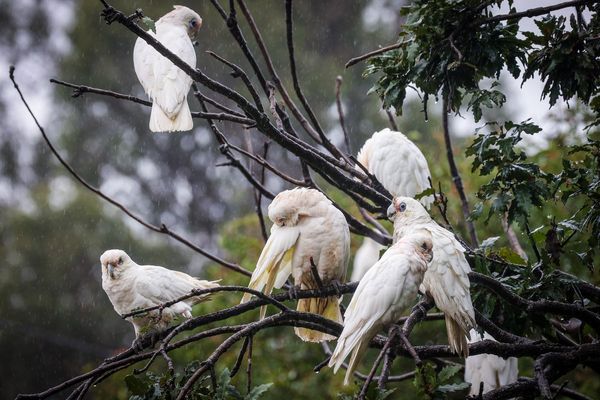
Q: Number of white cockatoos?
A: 8